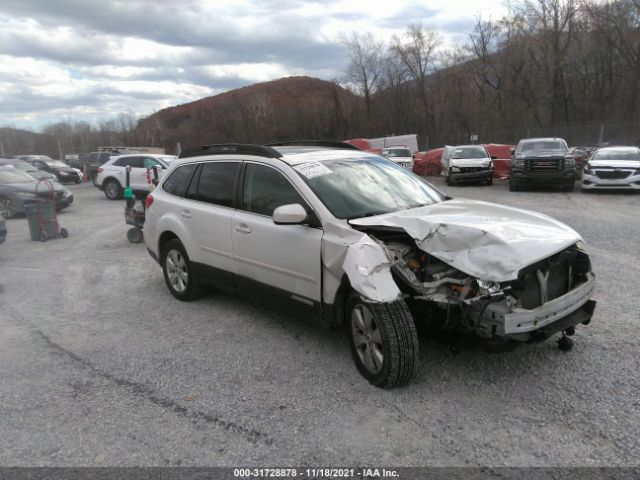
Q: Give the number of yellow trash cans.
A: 0